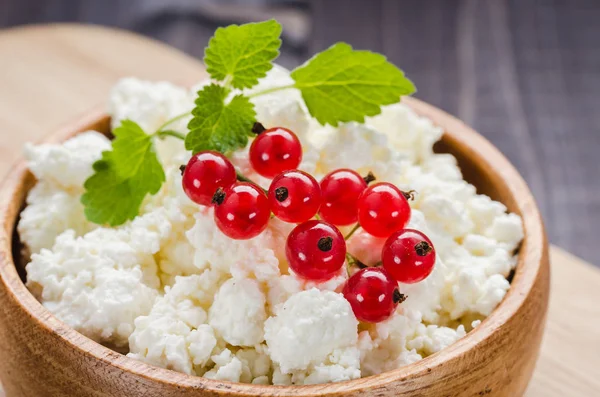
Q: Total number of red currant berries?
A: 9